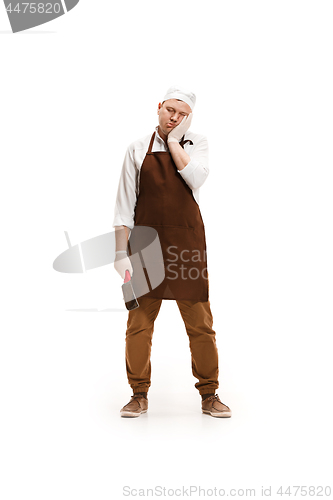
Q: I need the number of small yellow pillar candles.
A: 0